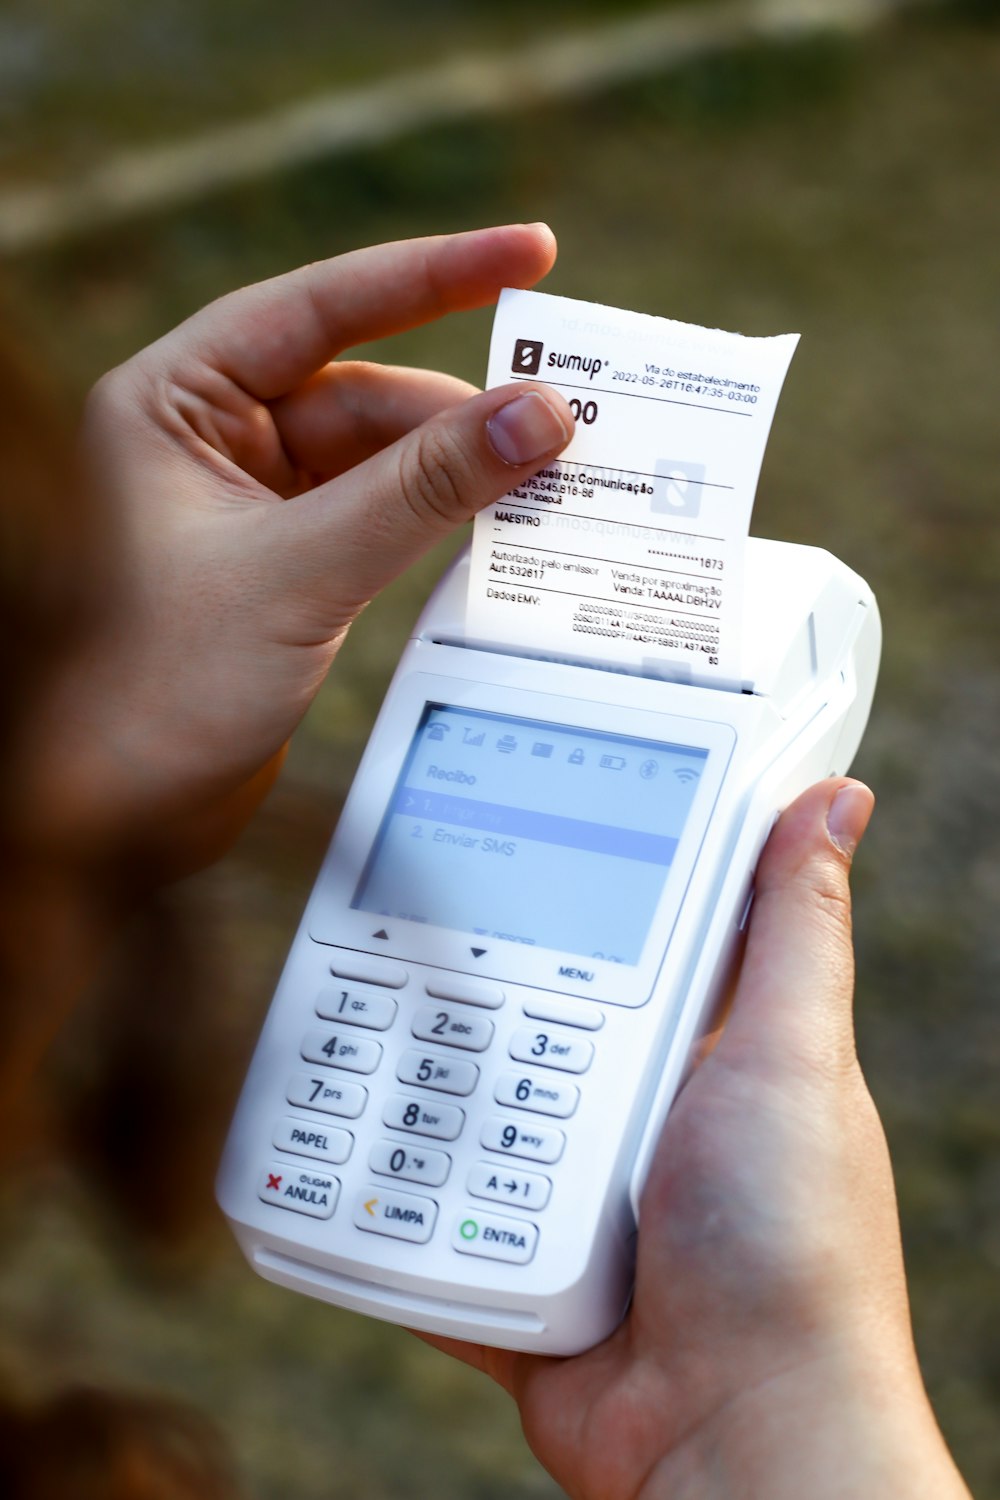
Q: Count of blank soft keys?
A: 3